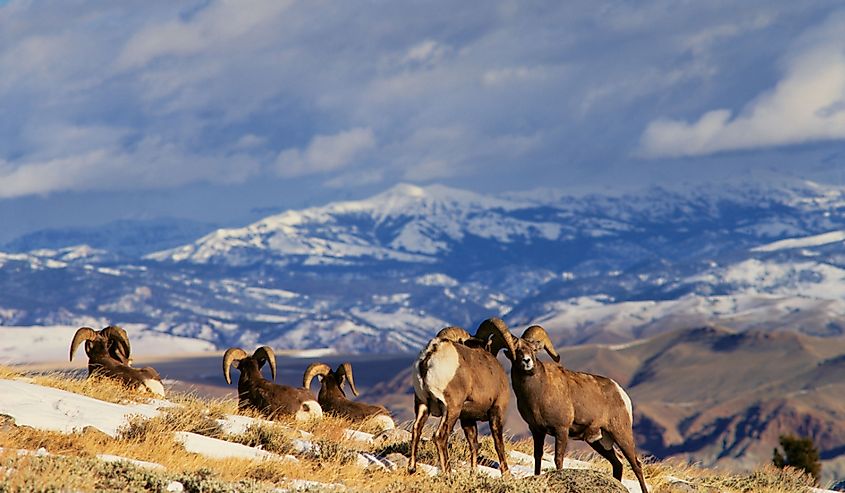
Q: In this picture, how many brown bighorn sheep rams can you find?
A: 5